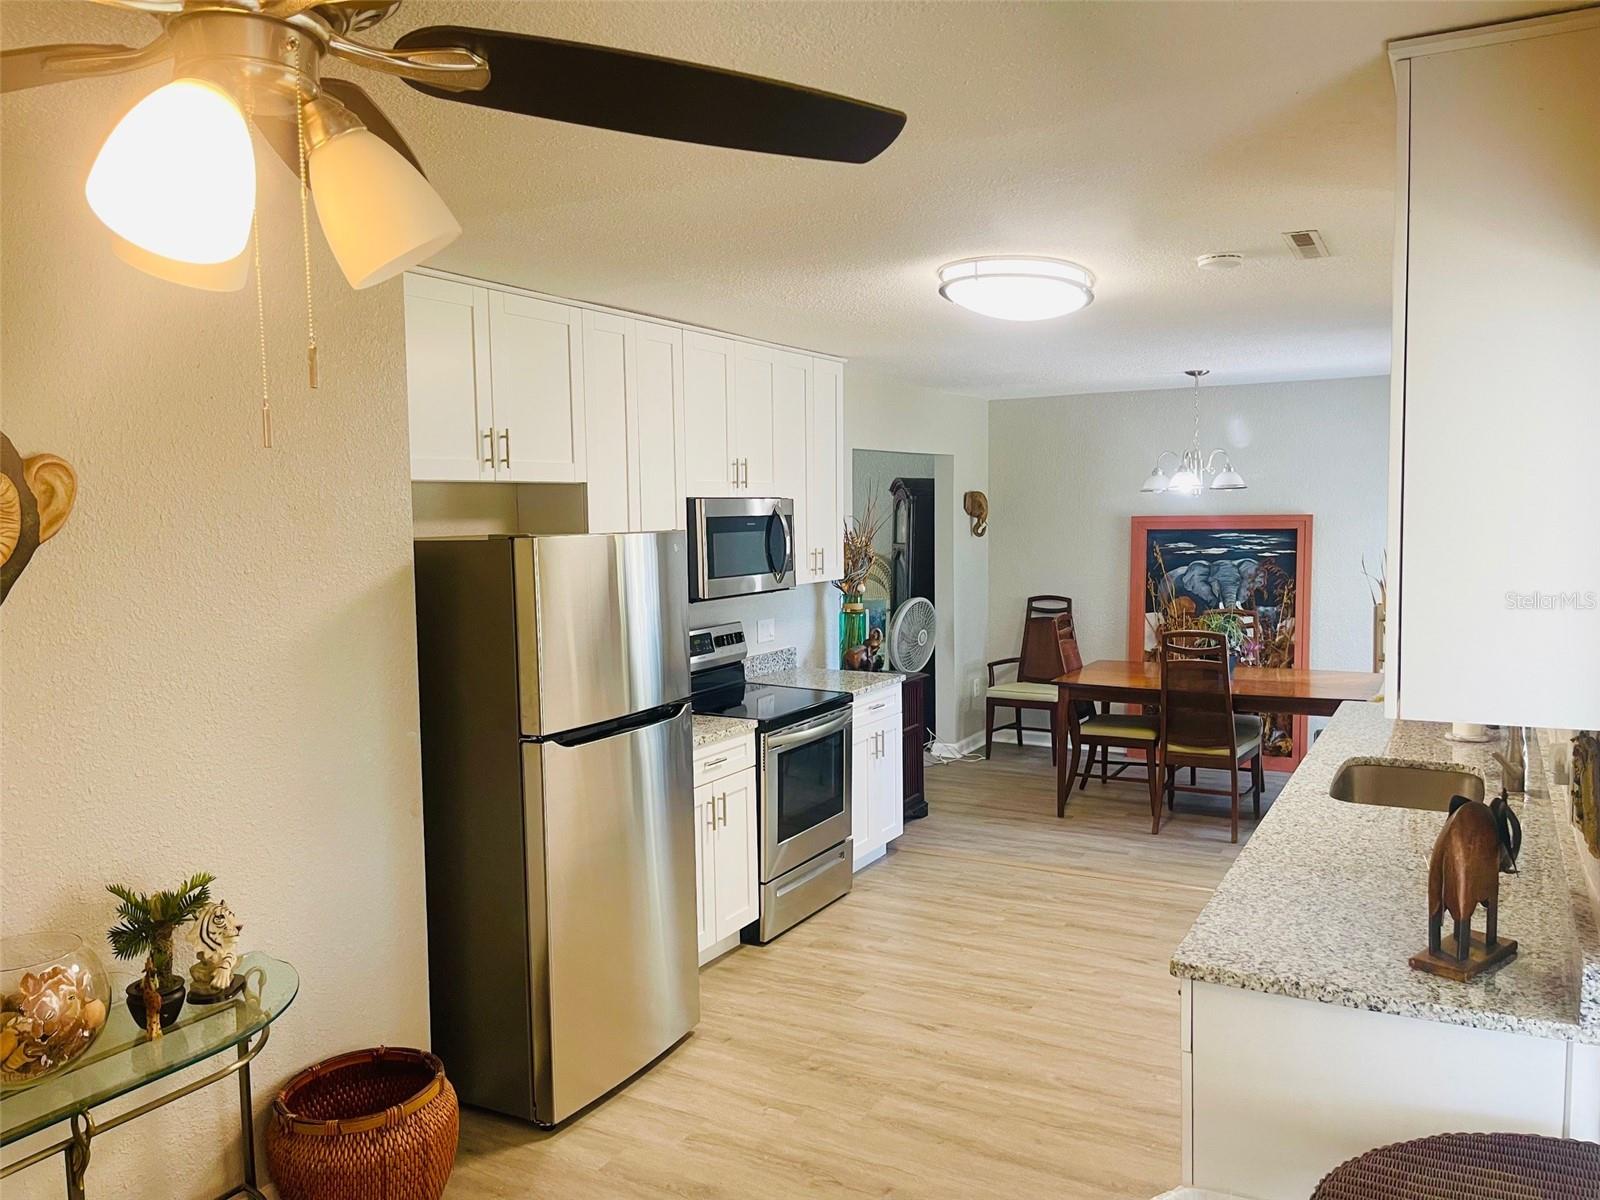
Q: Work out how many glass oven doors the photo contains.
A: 1